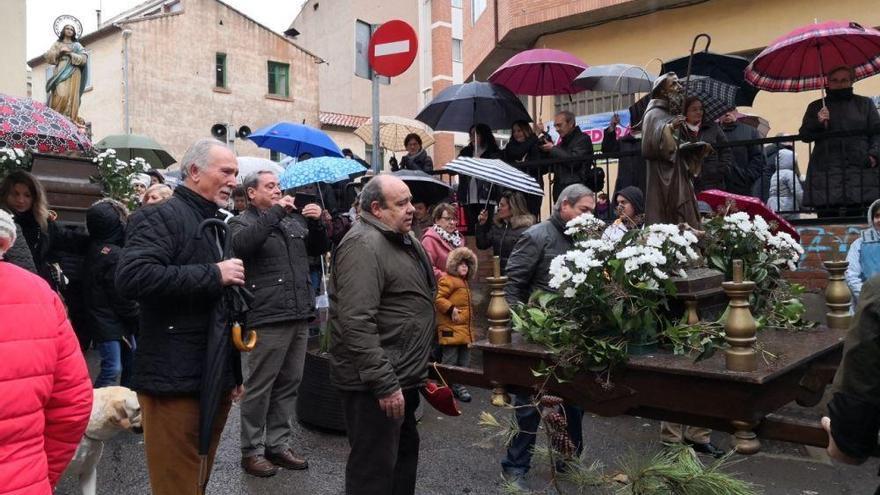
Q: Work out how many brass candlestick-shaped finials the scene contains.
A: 3